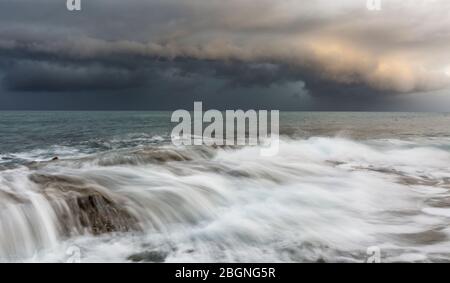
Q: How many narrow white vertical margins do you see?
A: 0